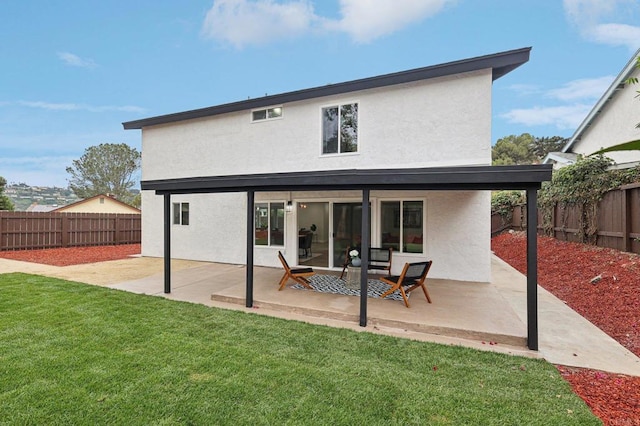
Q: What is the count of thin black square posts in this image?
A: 4